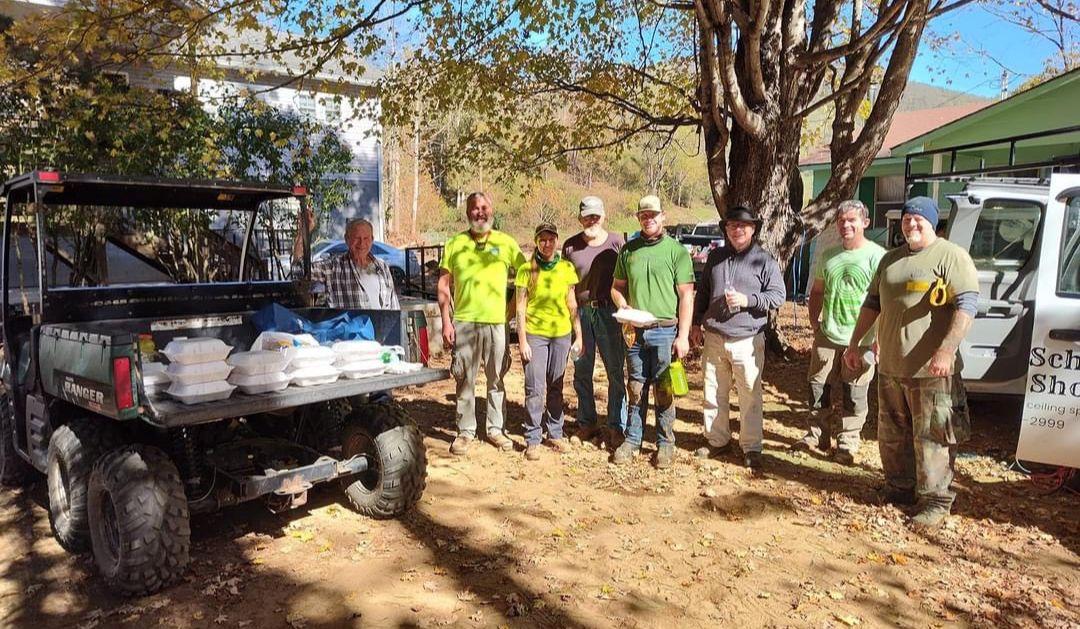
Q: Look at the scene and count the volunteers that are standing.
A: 8